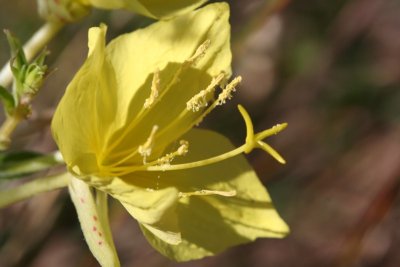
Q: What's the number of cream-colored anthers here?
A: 7